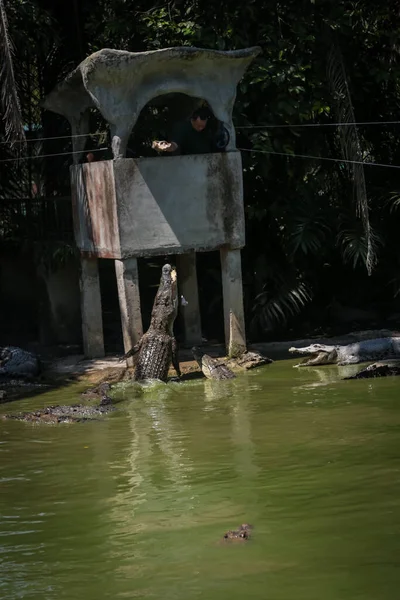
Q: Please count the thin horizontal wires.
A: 2